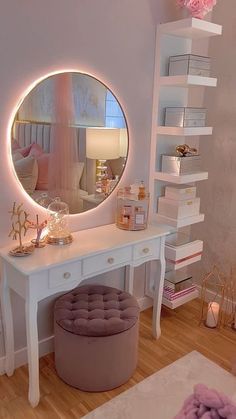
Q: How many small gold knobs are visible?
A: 3